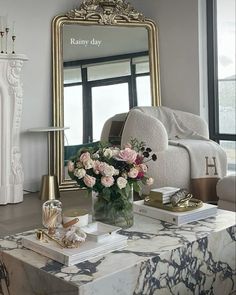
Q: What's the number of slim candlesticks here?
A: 3